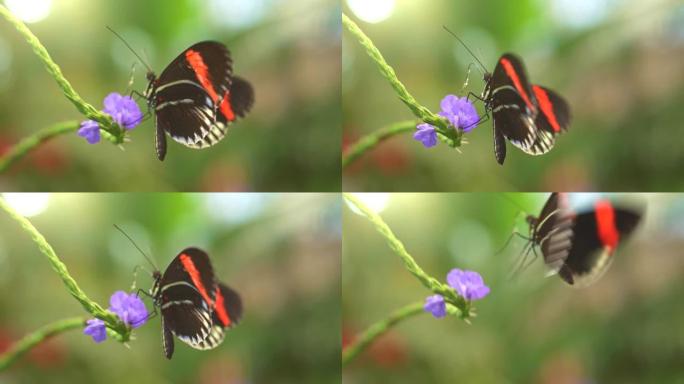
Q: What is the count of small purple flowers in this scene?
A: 8